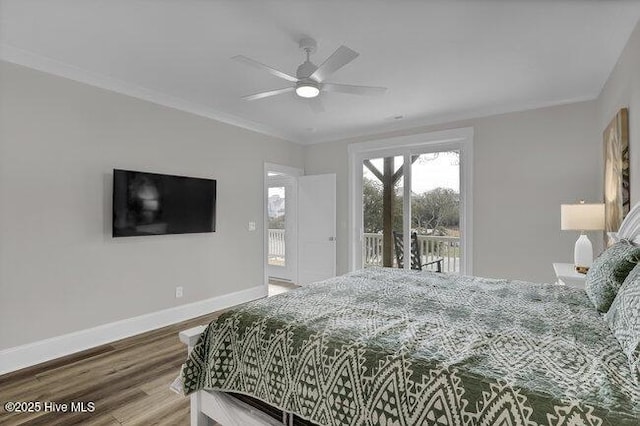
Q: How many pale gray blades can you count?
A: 5